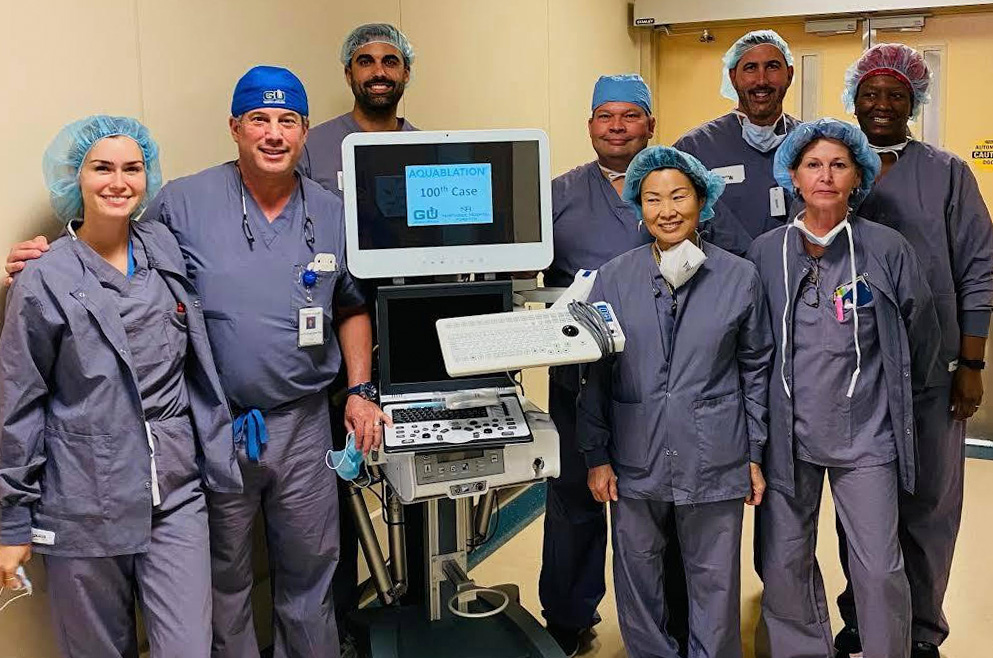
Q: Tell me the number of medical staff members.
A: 8